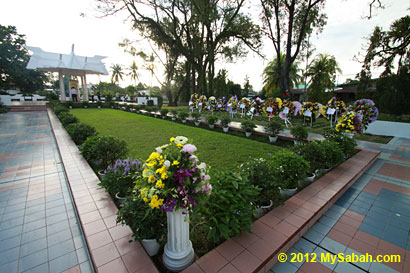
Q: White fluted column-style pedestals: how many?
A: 1